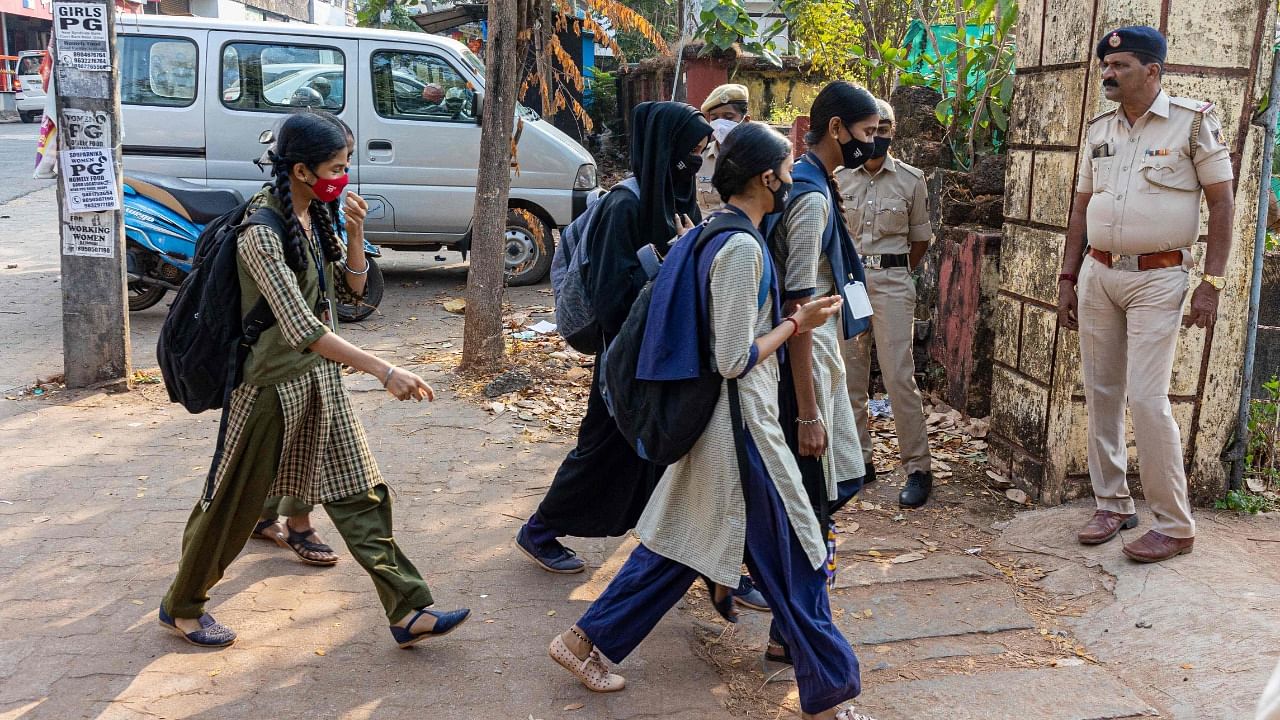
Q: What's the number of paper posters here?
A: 4